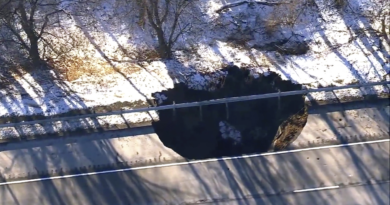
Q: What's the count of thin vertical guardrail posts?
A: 4